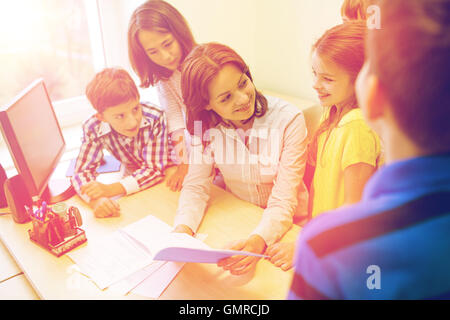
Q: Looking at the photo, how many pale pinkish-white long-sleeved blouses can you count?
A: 1